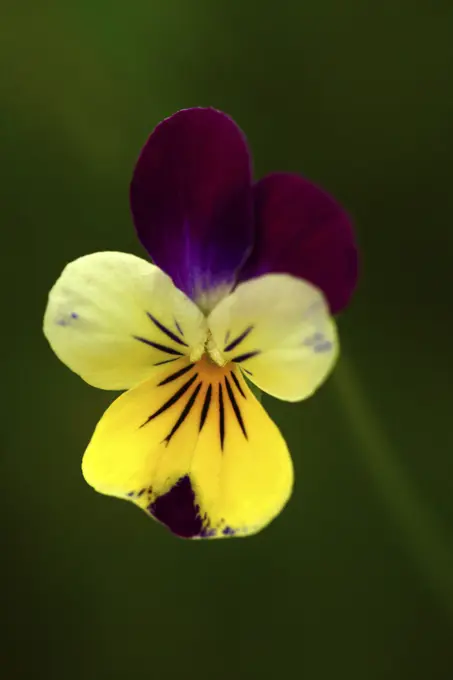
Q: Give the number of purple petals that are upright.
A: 2